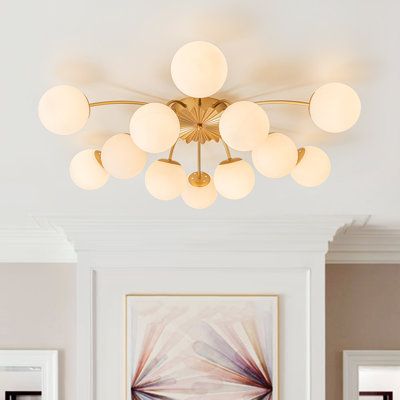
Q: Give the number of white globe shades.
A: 12